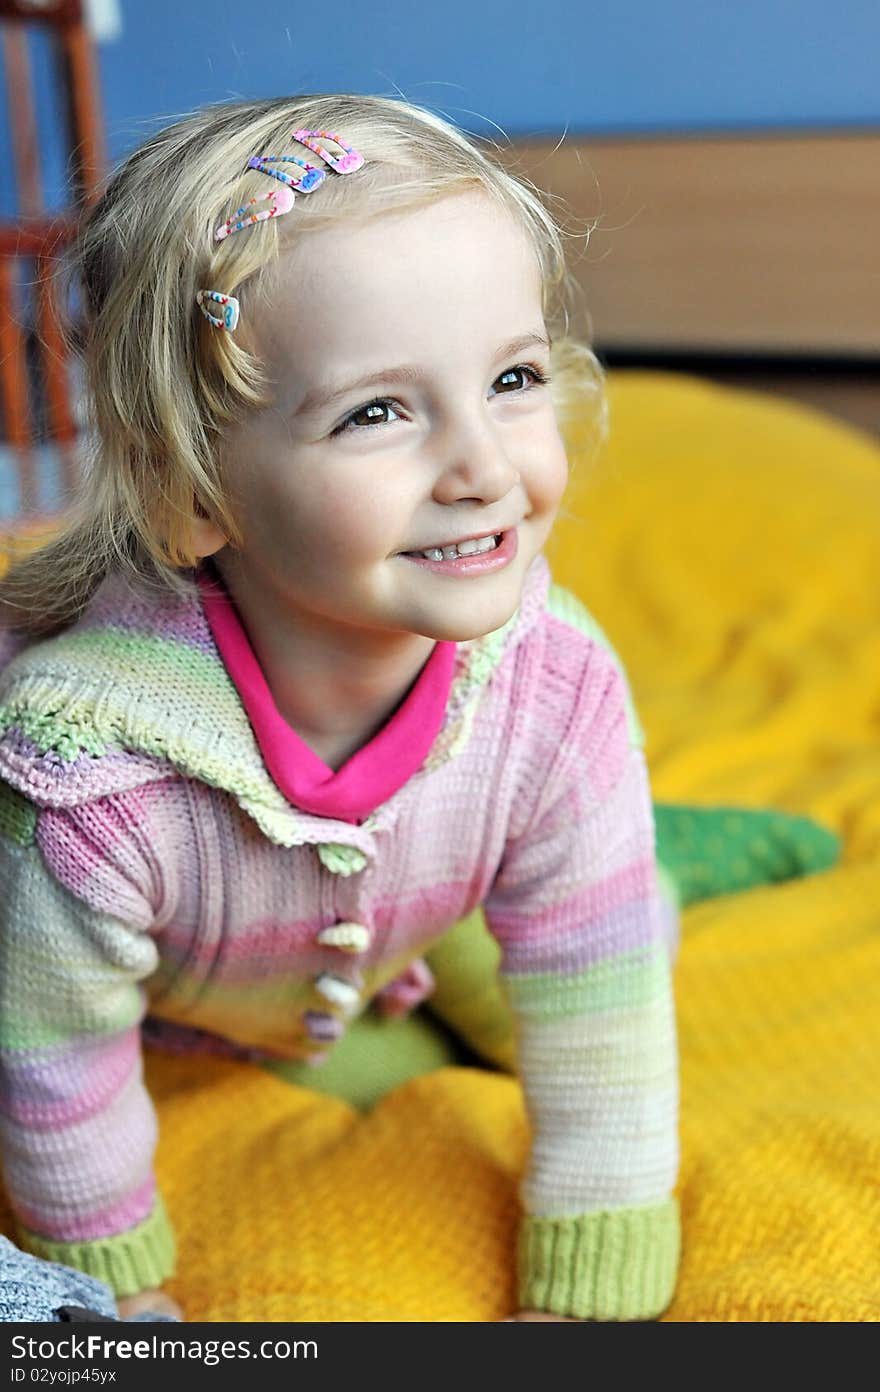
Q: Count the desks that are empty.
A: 0